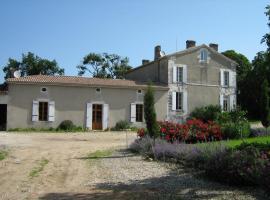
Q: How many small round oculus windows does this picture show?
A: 3